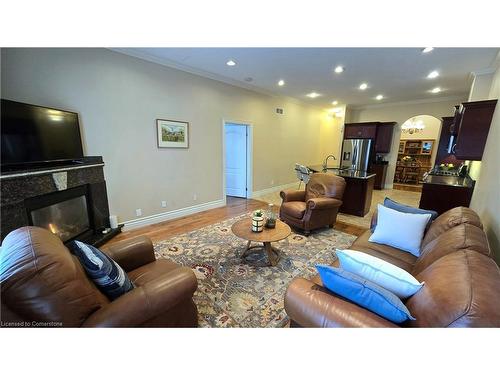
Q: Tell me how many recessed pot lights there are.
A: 10